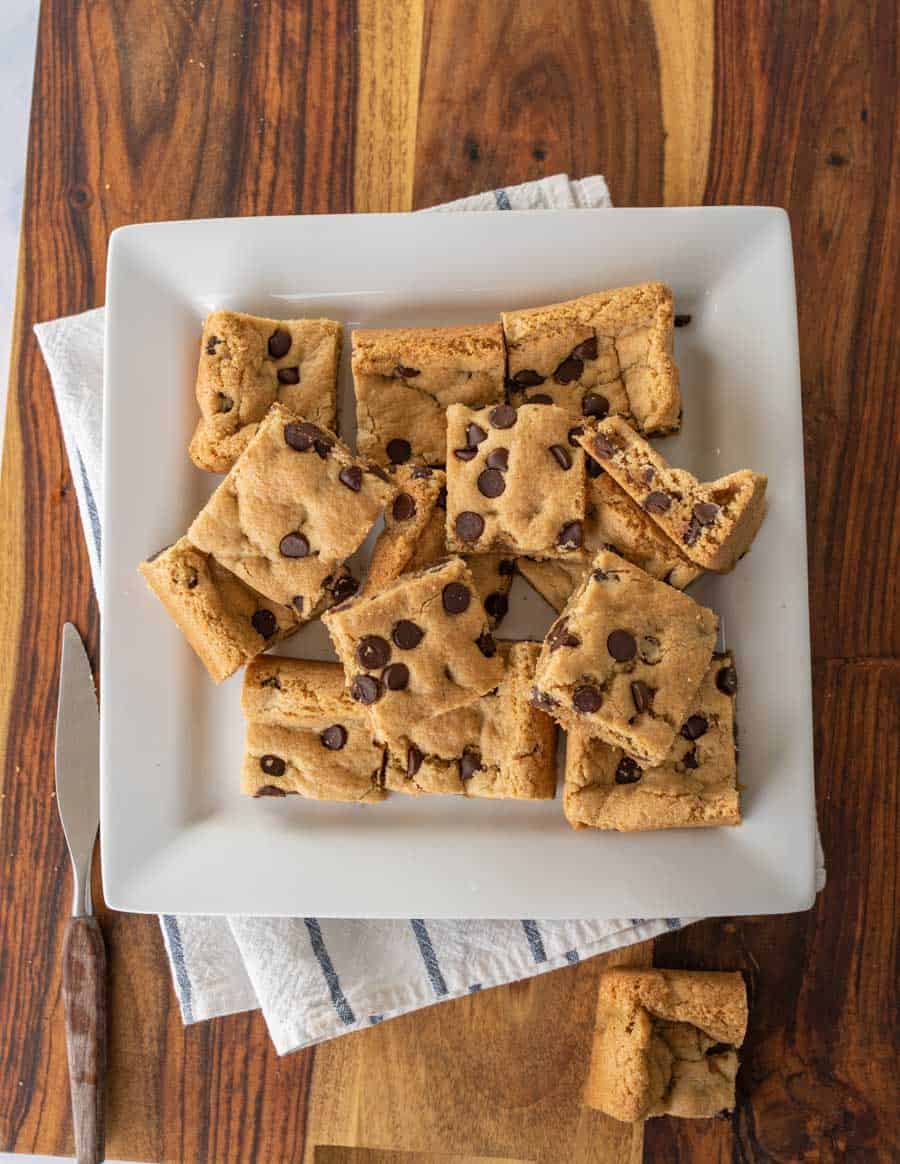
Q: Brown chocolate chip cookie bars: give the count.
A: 15